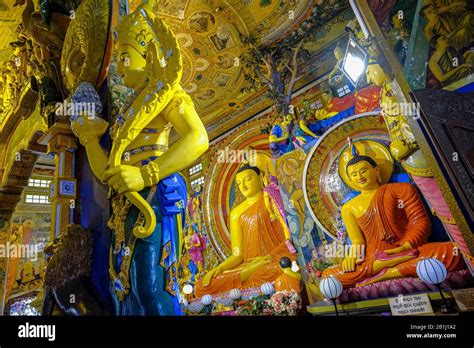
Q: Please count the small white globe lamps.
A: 6